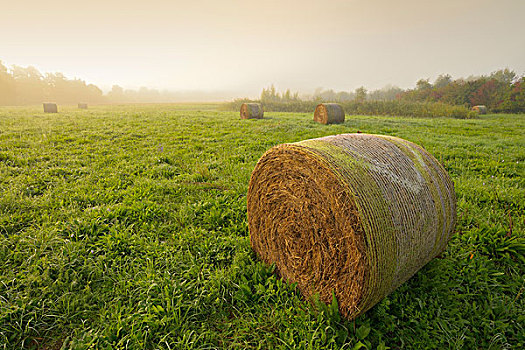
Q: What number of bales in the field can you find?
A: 6